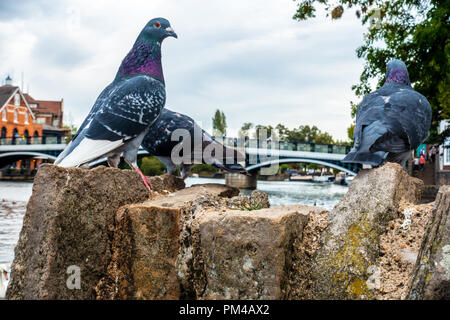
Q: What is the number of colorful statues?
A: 0